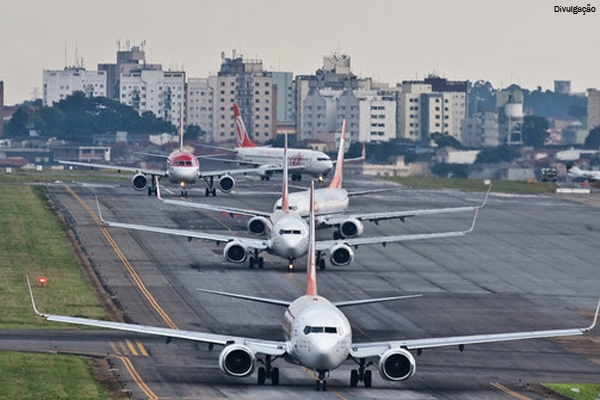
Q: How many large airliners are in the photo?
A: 5